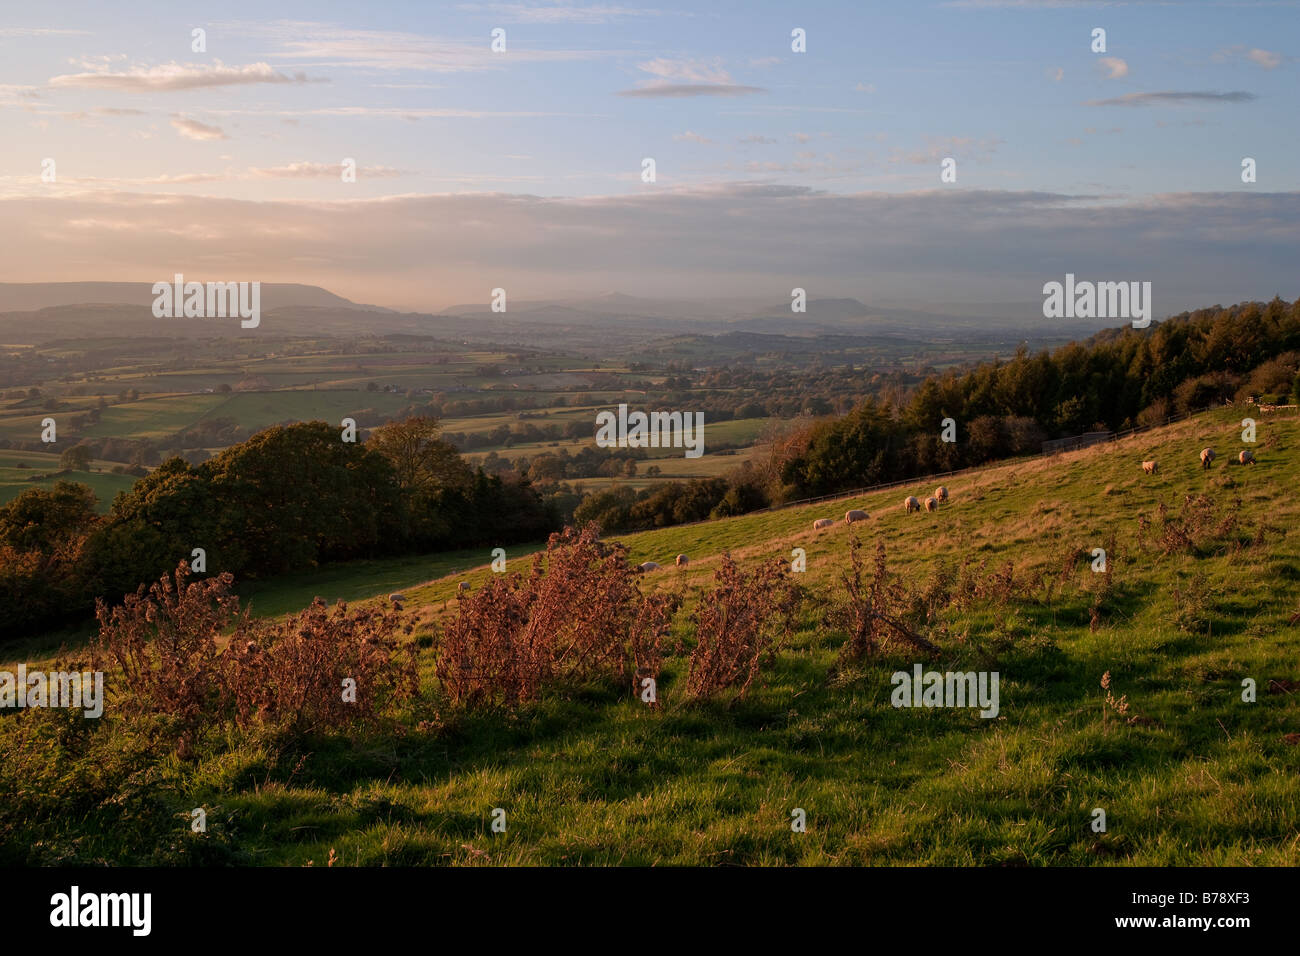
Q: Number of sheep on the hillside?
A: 12